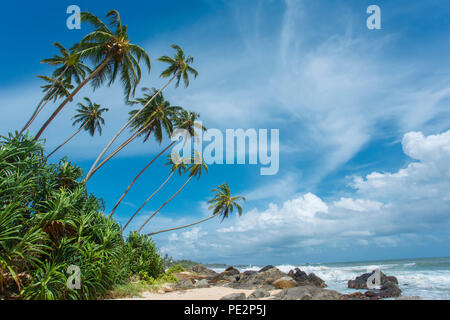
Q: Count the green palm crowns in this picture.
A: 10